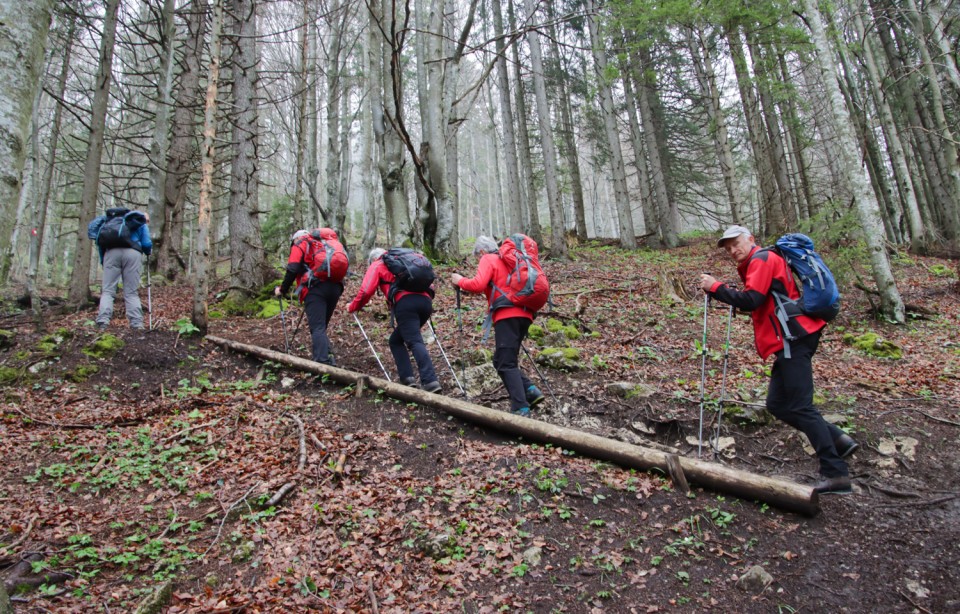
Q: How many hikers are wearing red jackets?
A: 4